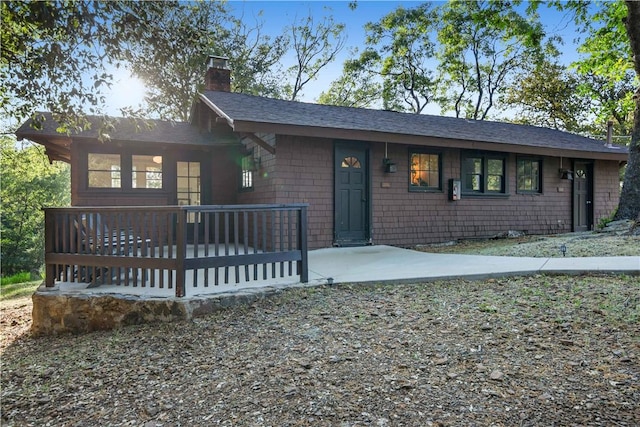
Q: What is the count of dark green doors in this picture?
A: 2